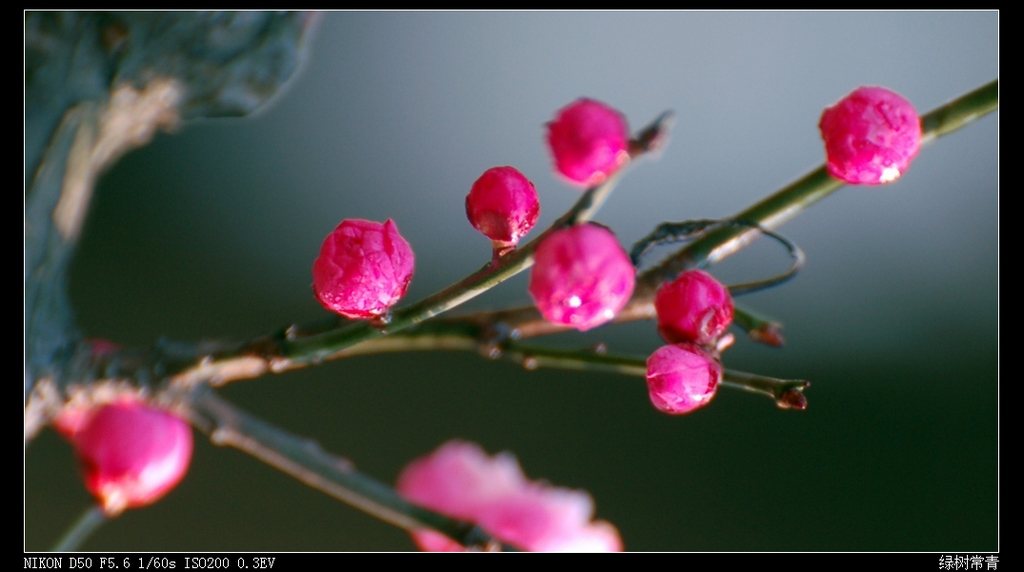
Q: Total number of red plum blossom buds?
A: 8